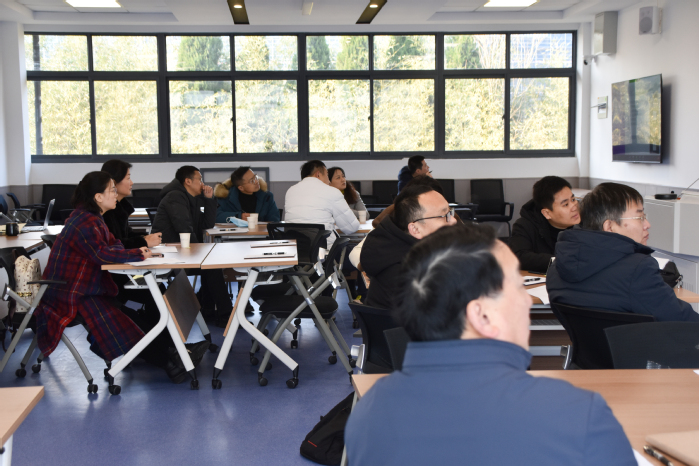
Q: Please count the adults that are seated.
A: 12